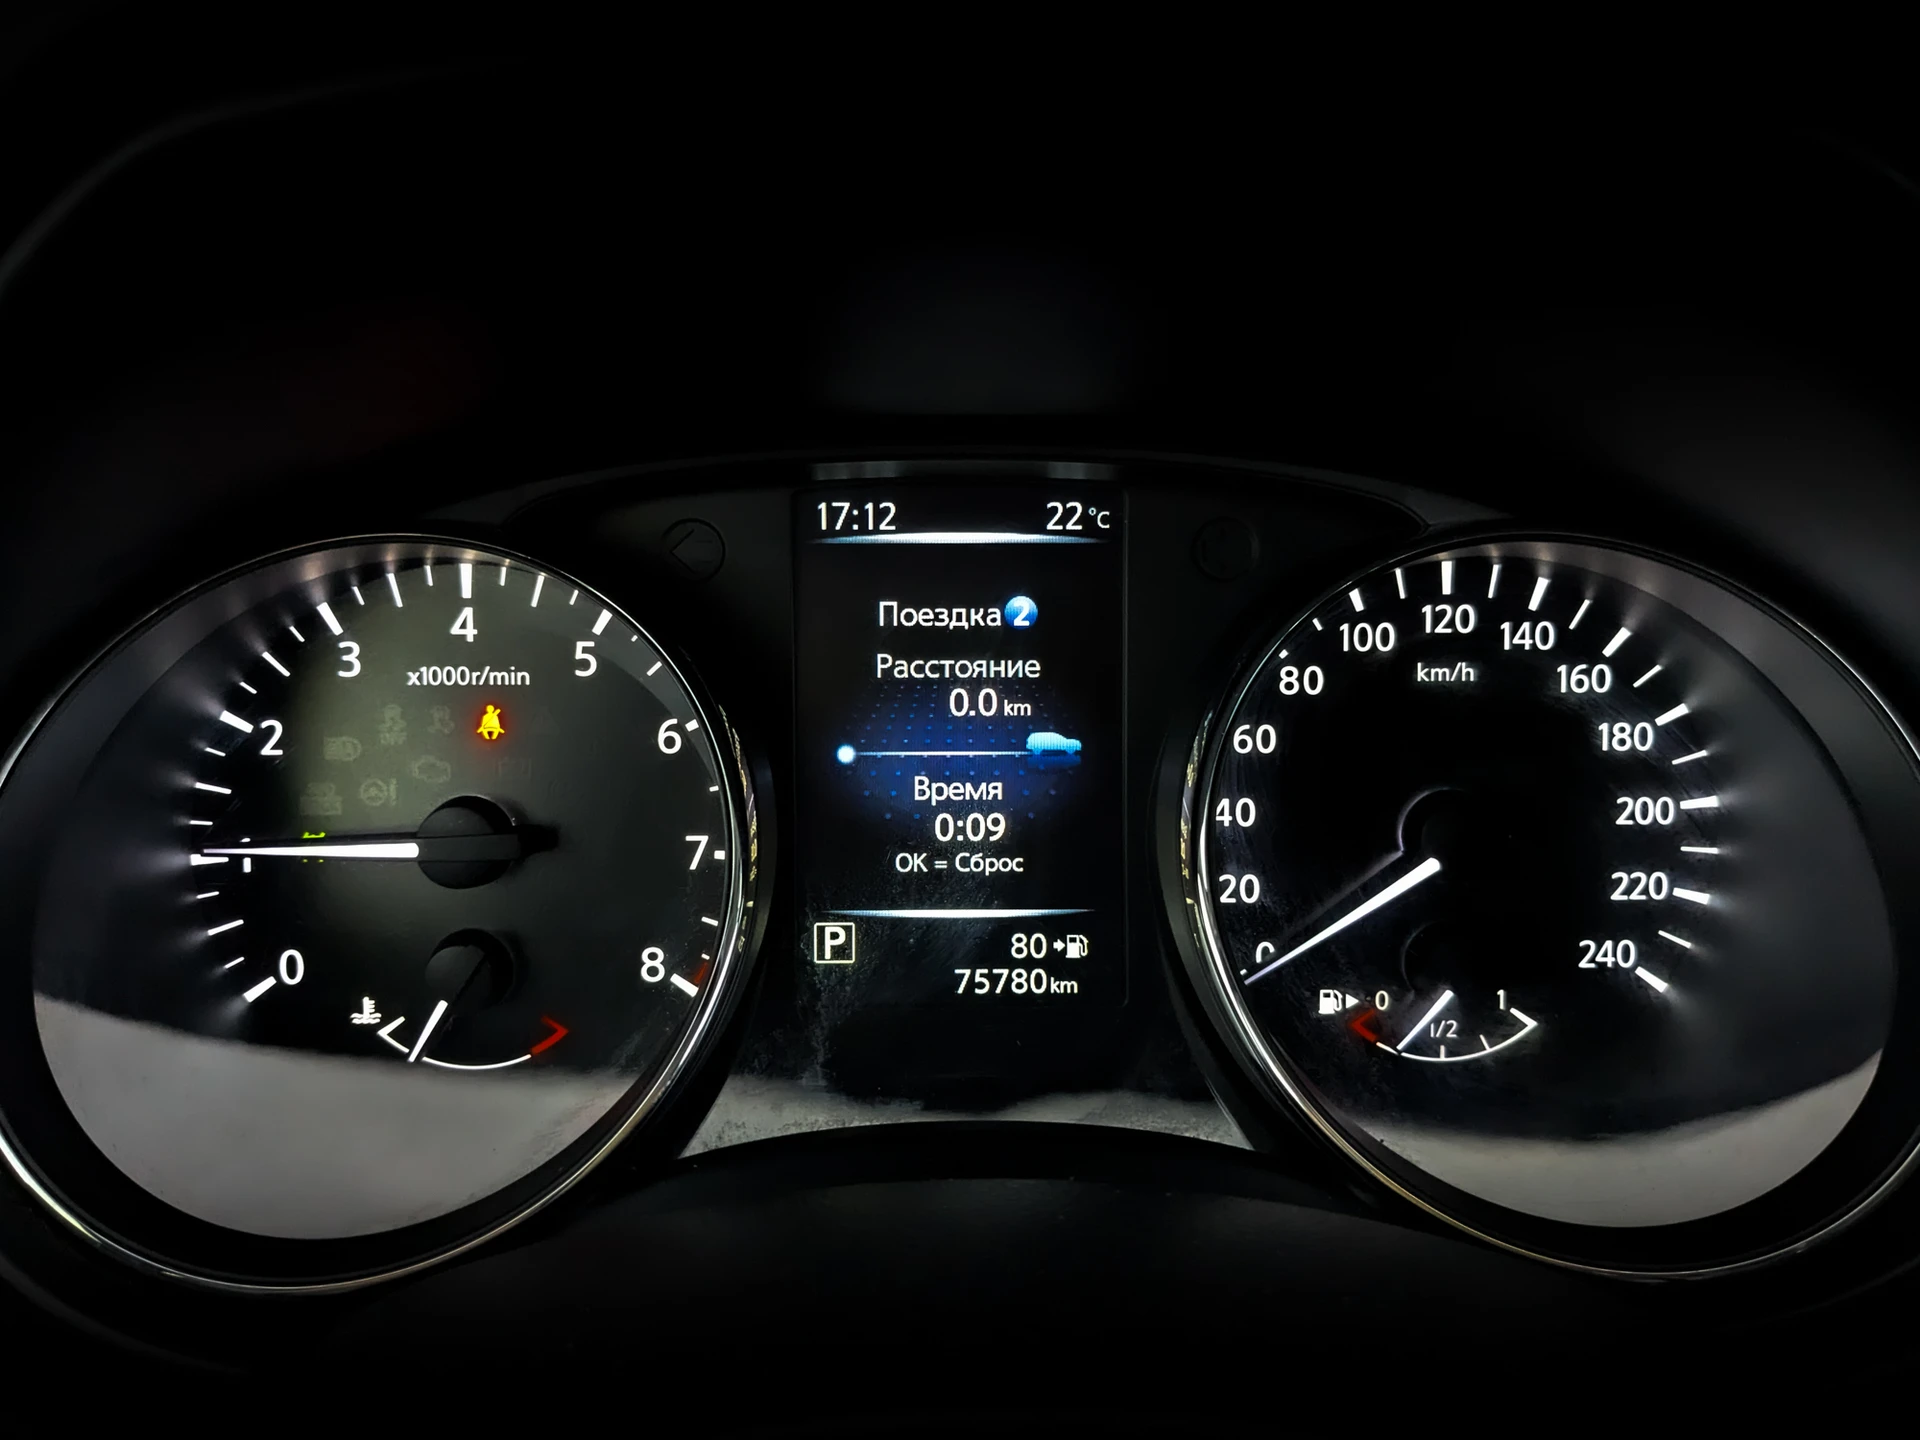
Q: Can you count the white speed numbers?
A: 13